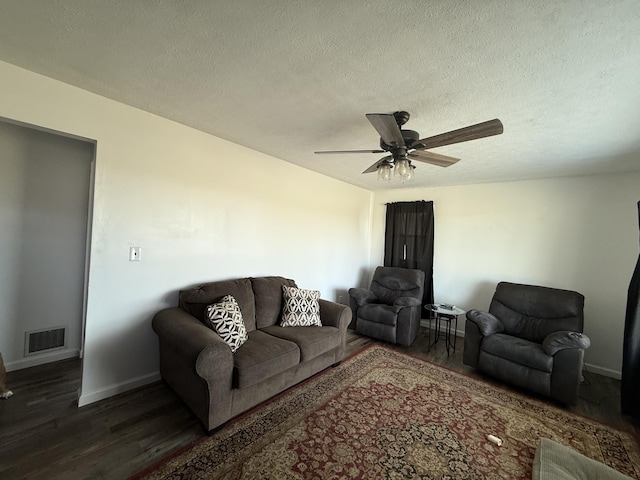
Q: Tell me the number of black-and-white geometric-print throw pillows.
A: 2